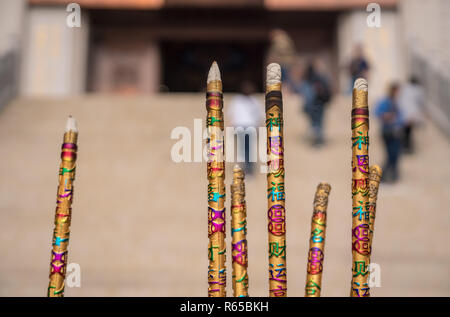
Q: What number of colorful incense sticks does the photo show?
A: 7